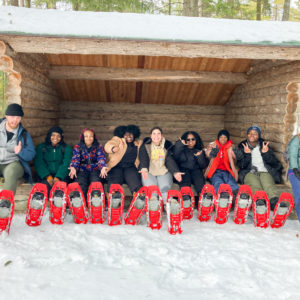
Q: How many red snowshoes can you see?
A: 15